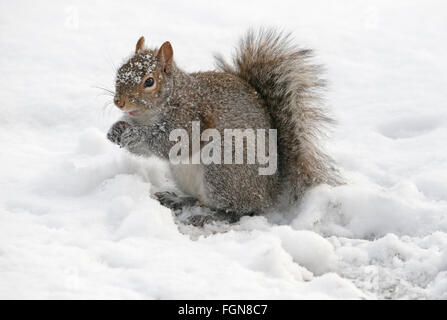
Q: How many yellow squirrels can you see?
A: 0